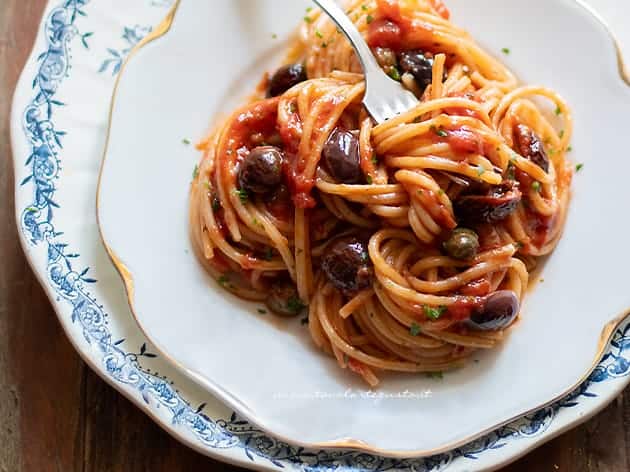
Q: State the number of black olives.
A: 8